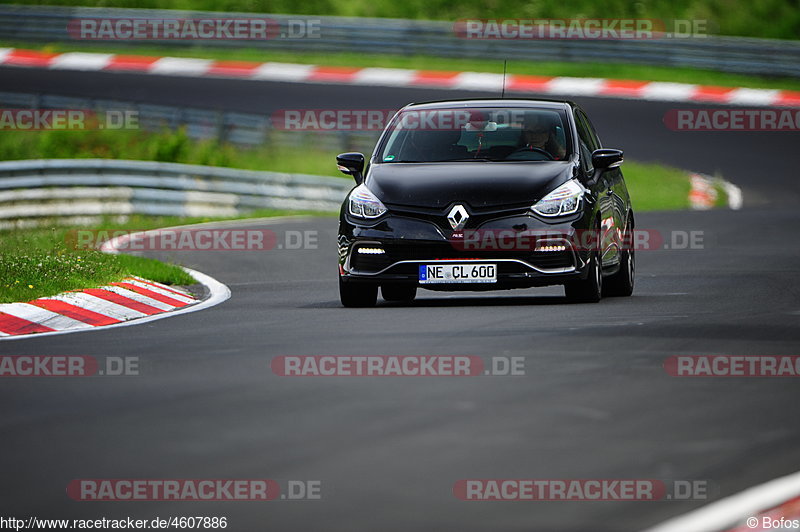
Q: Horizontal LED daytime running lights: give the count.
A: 2